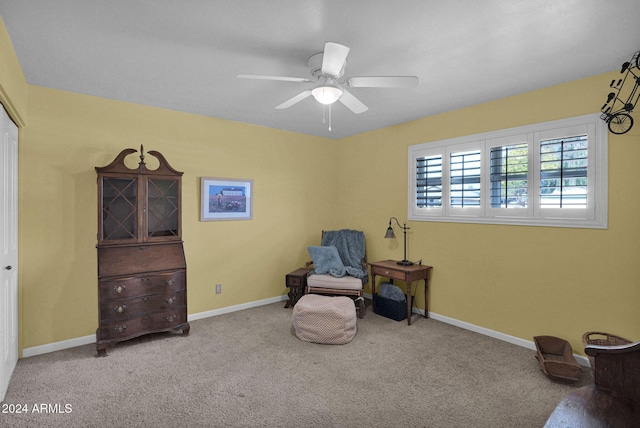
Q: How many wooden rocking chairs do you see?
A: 1